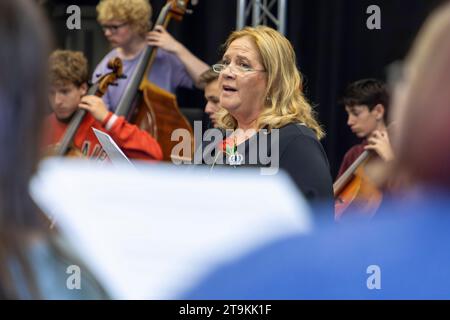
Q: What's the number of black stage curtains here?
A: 1